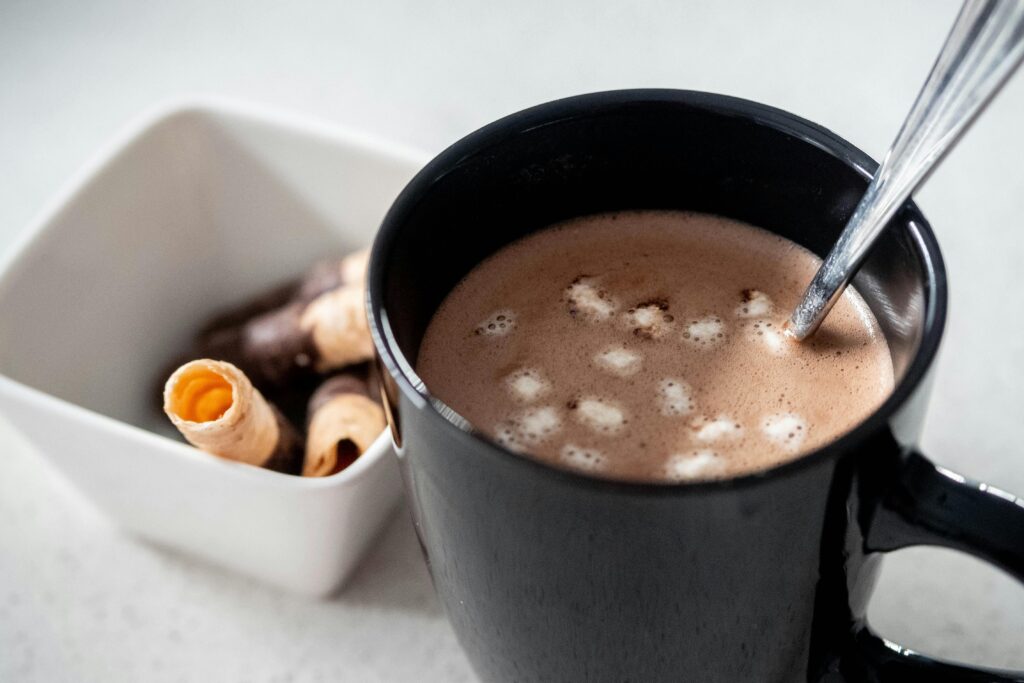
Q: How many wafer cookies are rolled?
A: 4